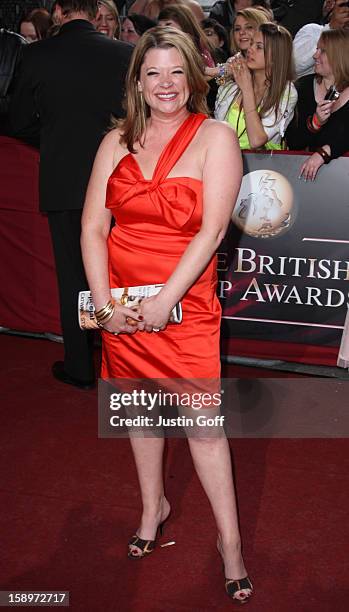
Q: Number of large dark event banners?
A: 1